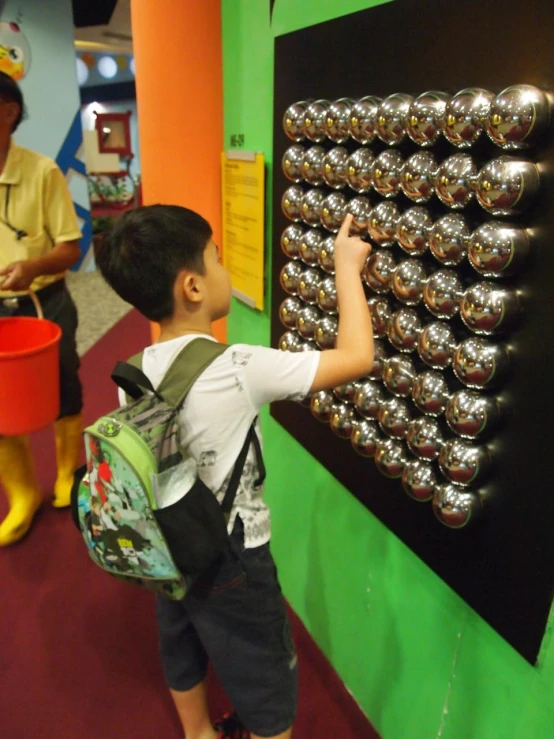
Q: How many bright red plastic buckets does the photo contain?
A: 1